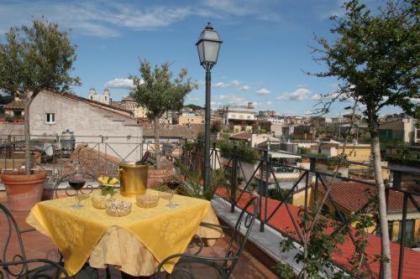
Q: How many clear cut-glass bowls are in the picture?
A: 3